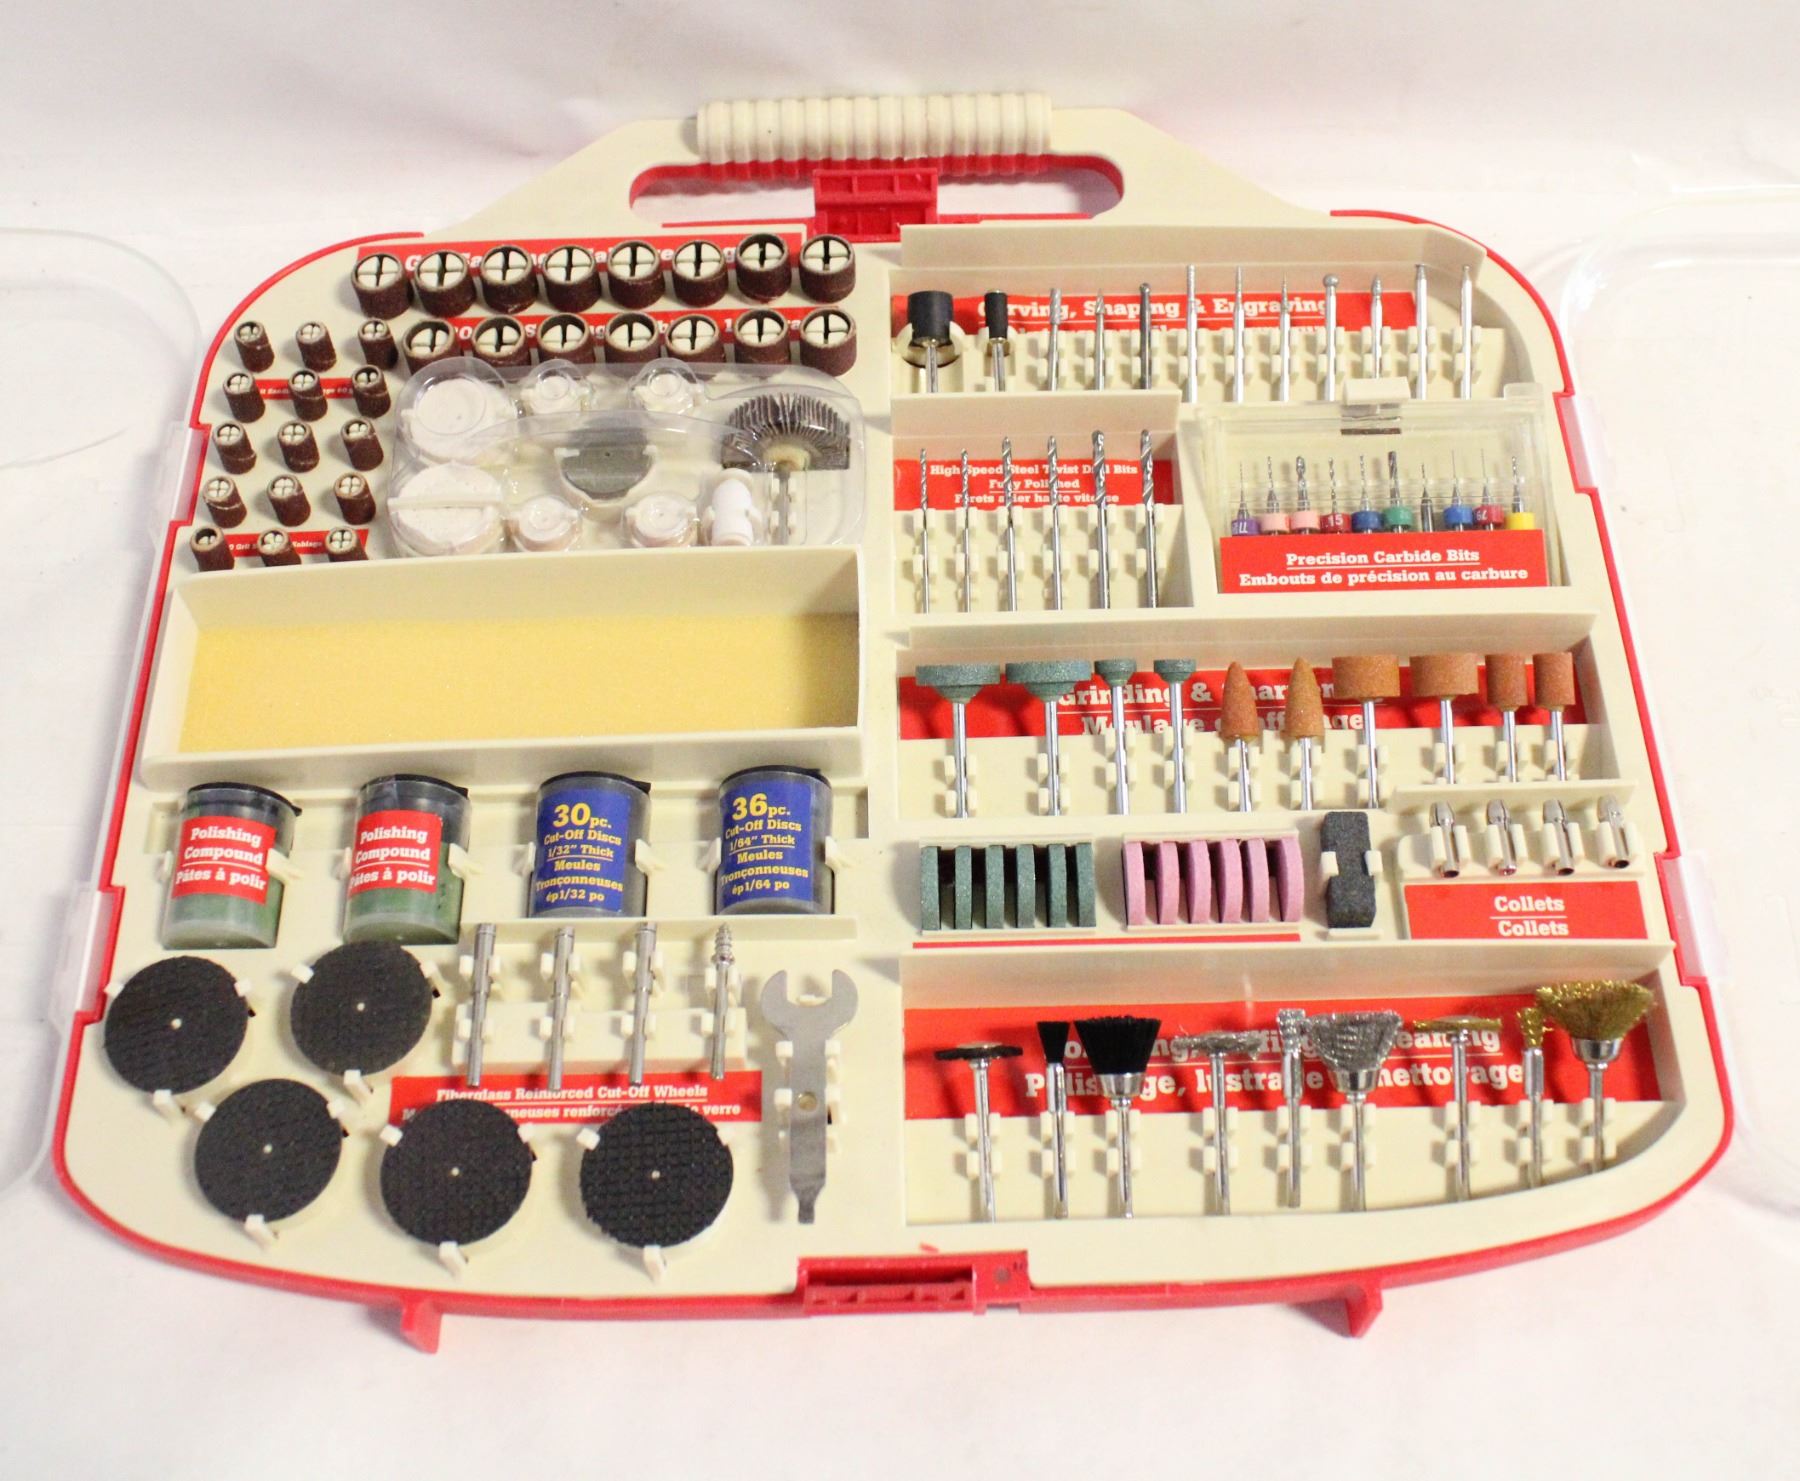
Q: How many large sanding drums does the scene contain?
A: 15